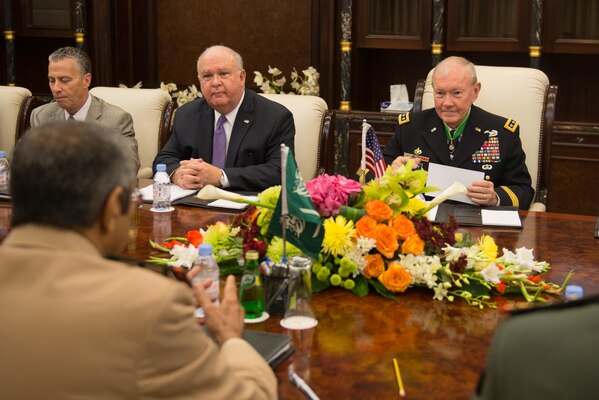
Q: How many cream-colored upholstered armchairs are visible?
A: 4